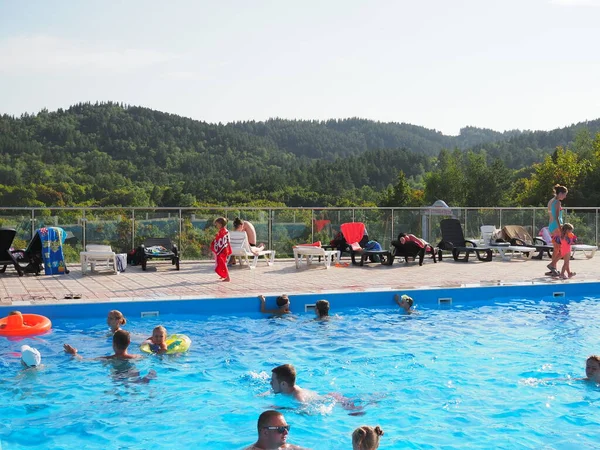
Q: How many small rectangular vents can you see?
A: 4